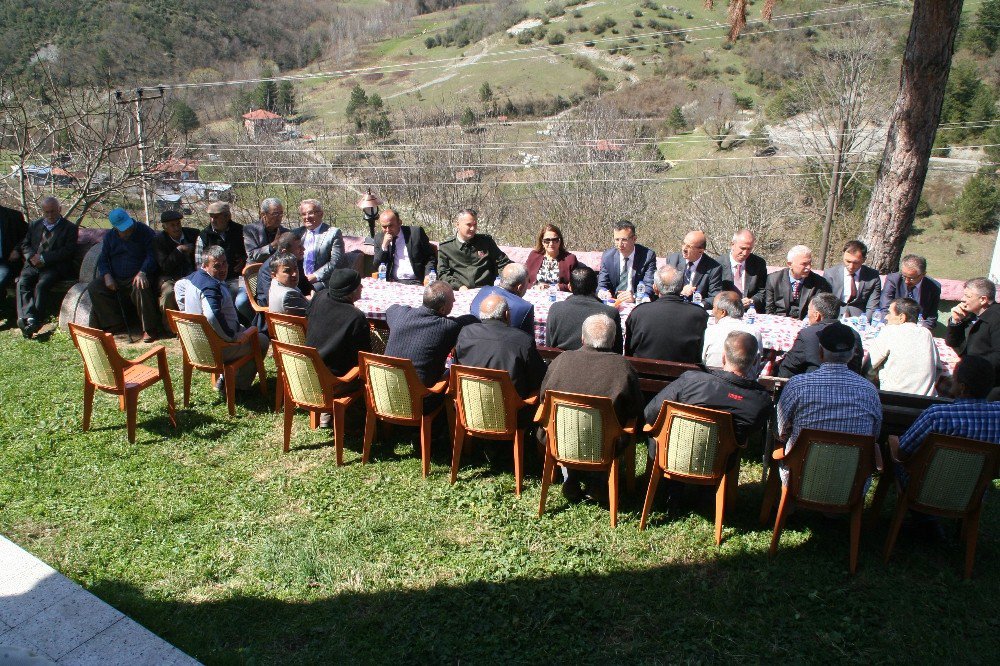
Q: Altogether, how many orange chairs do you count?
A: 11